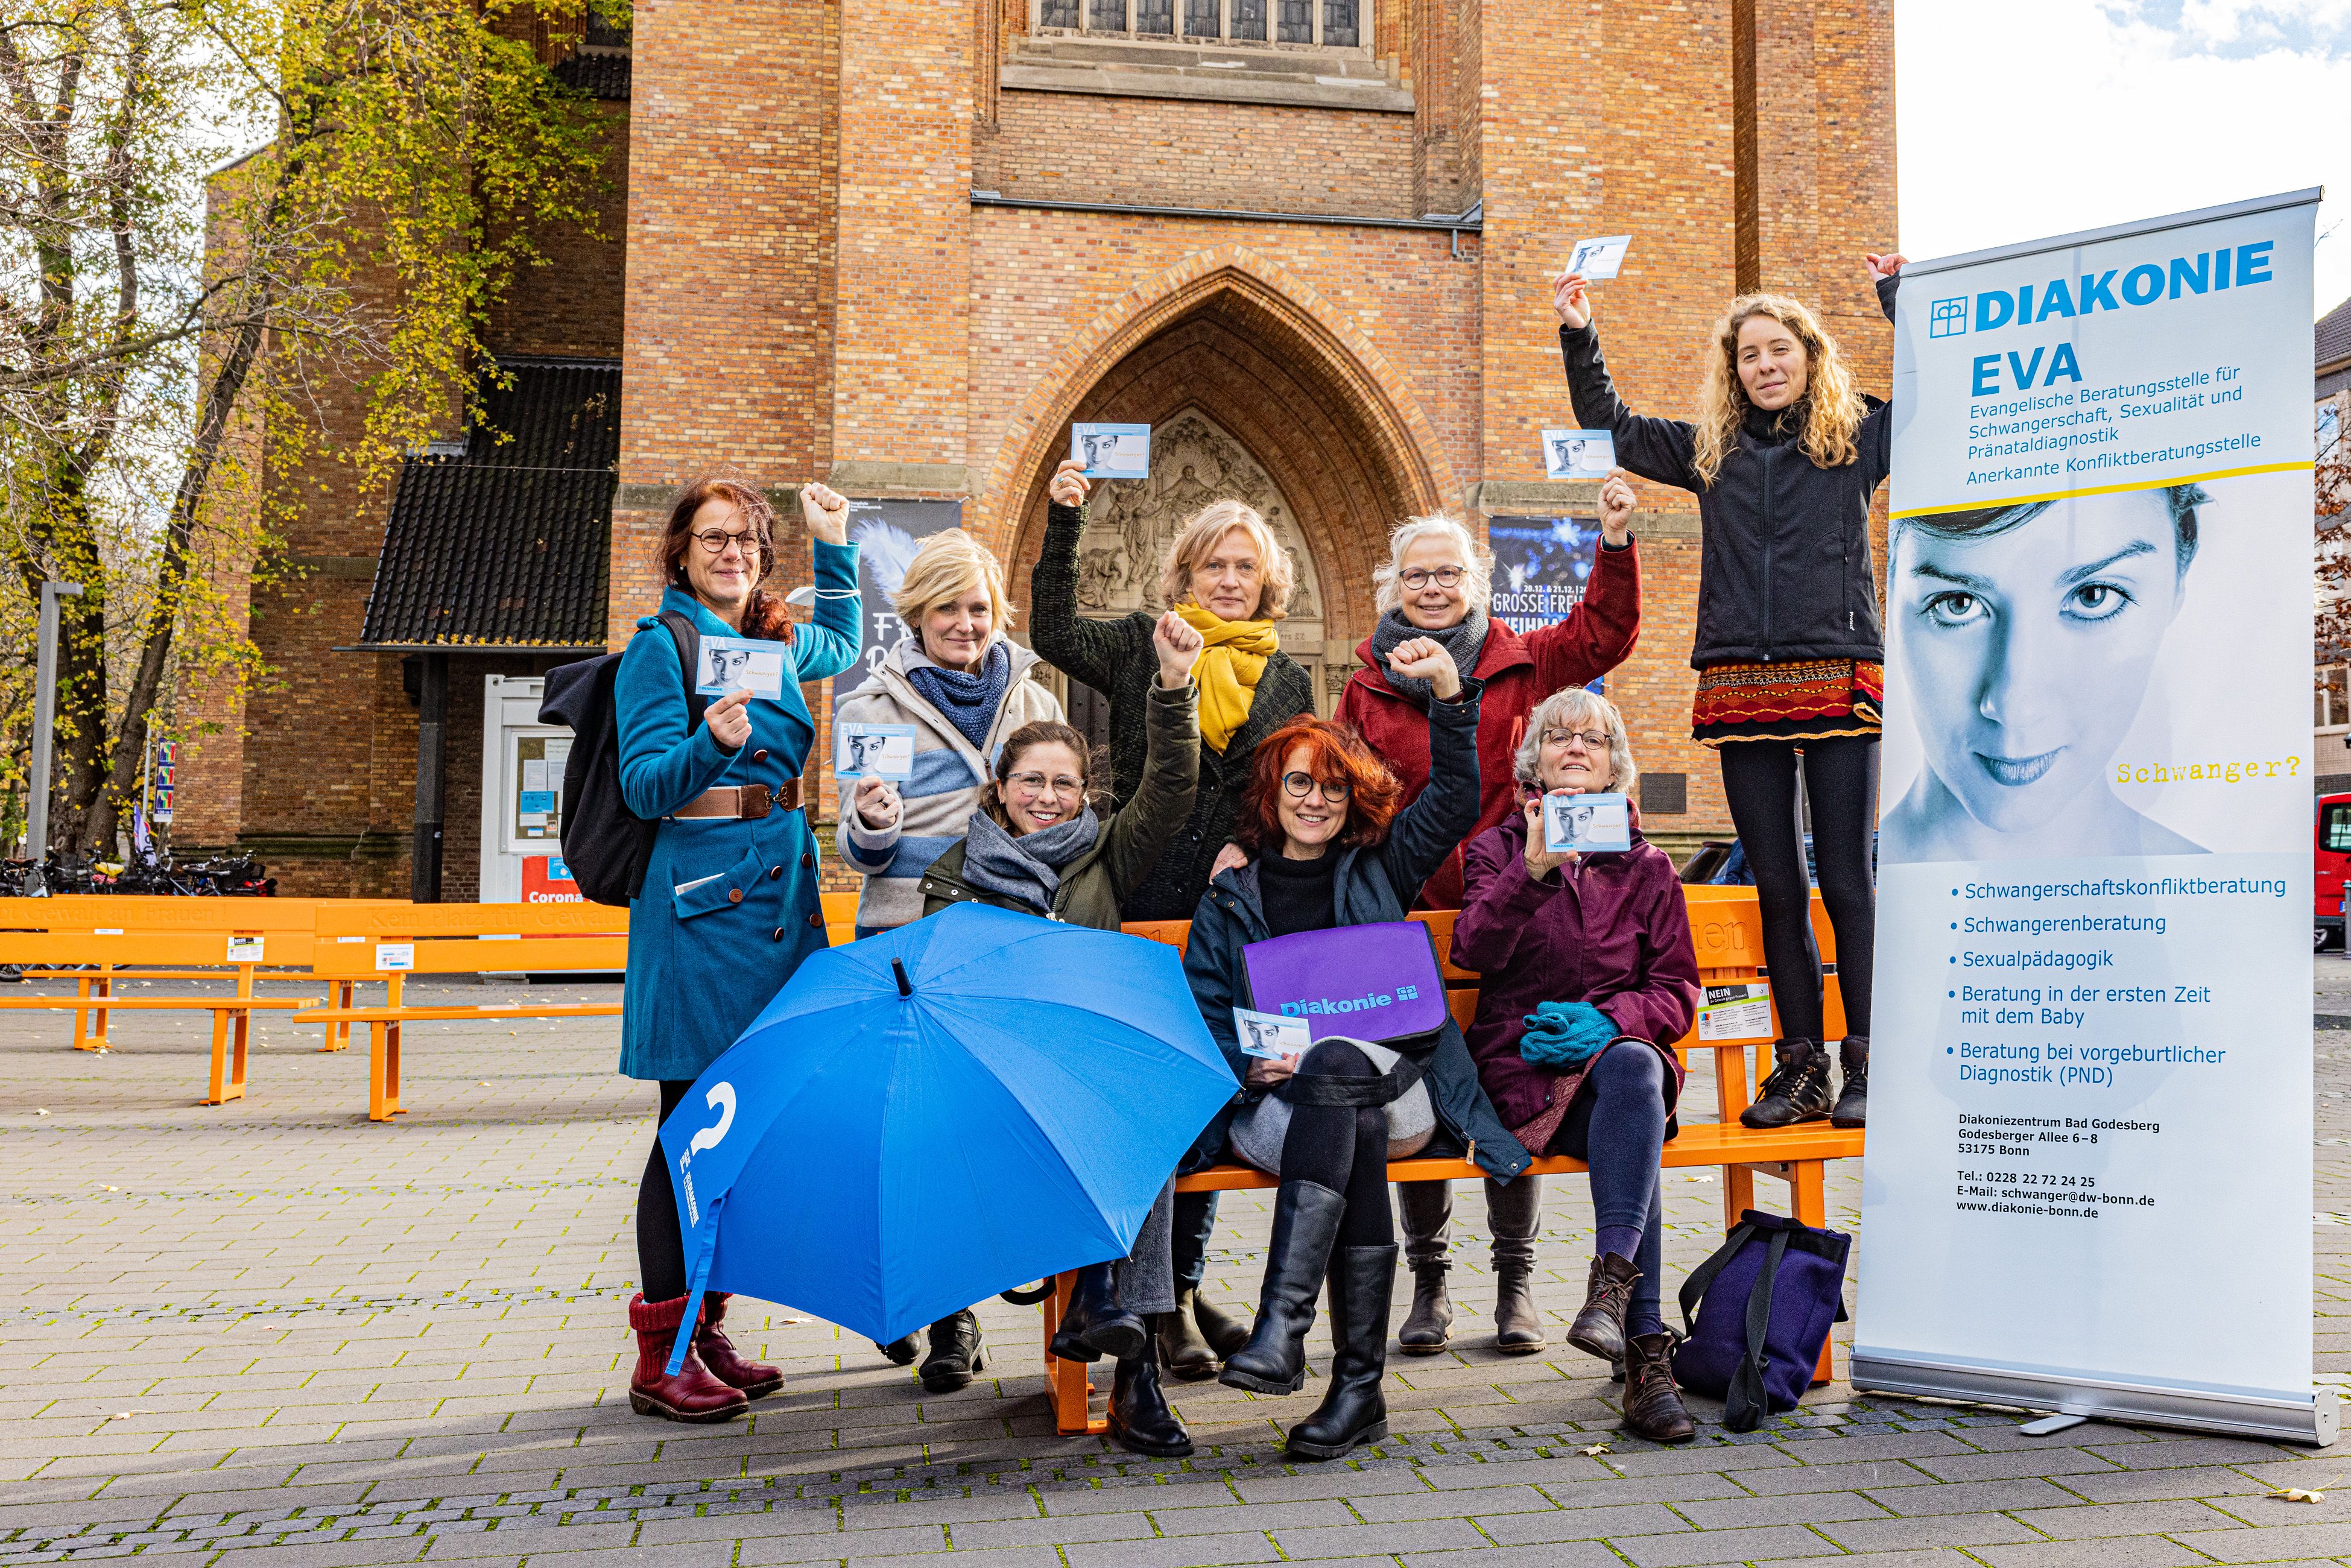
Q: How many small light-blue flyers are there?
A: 7